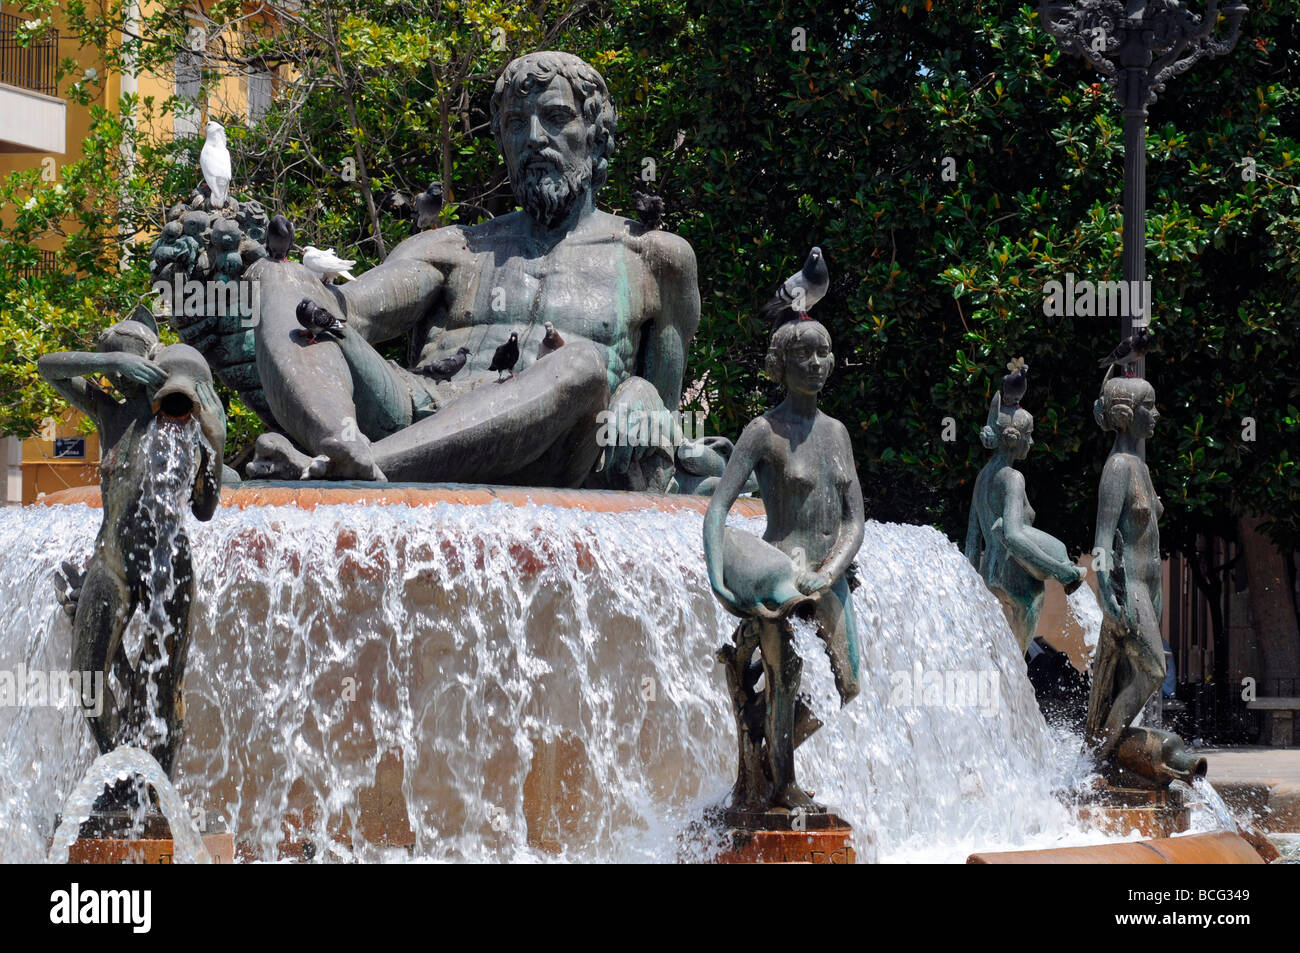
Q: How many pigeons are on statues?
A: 12